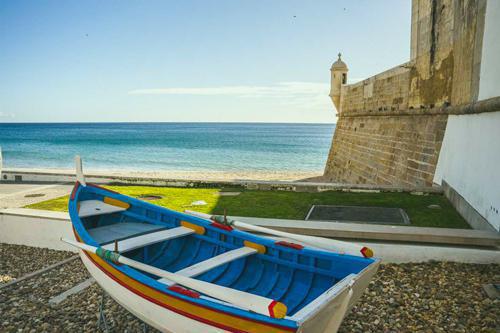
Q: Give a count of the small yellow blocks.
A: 3